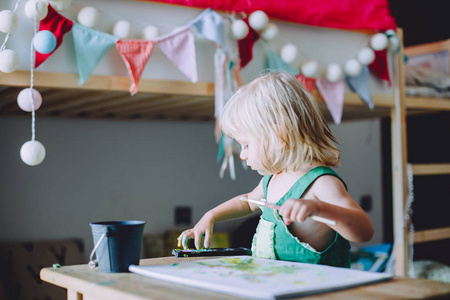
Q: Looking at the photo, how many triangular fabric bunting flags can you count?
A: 11